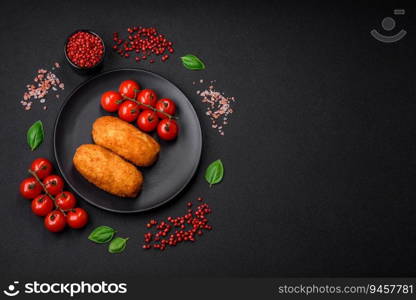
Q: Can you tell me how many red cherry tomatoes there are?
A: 14